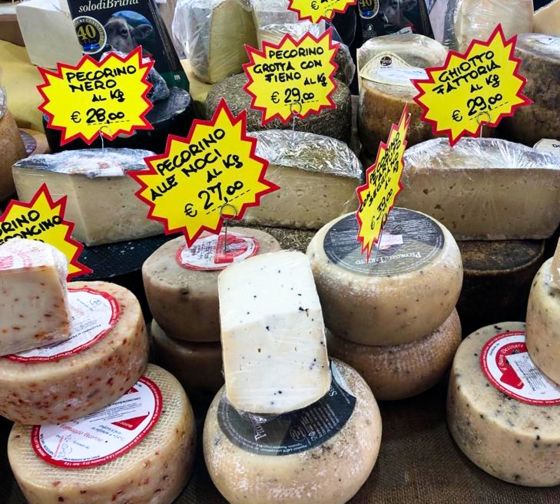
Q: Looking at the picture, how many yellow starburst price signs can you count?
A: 7